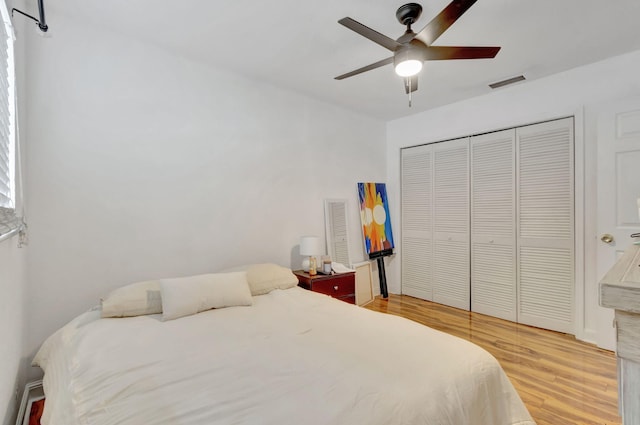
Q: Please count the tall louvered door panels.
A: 4